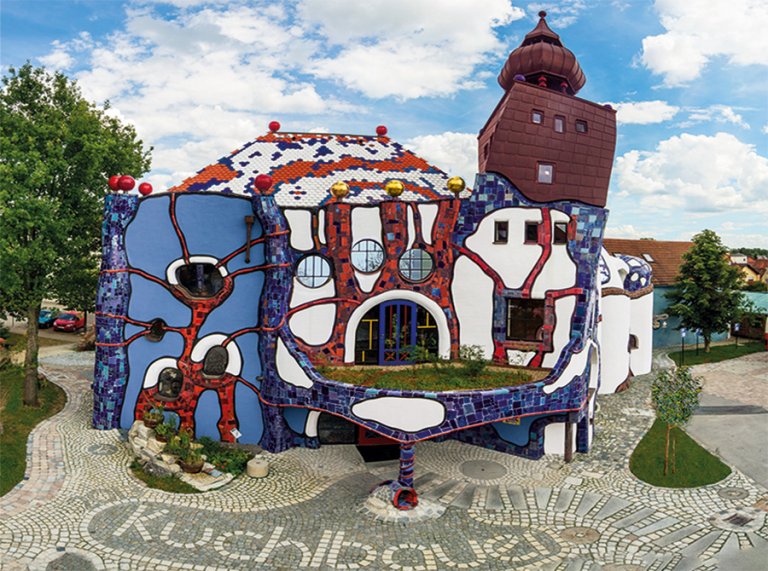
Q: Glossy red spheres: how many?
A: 6